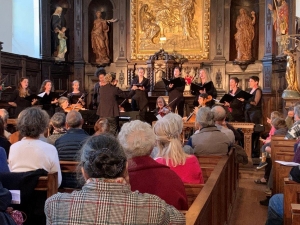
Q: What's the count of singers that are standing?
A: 9